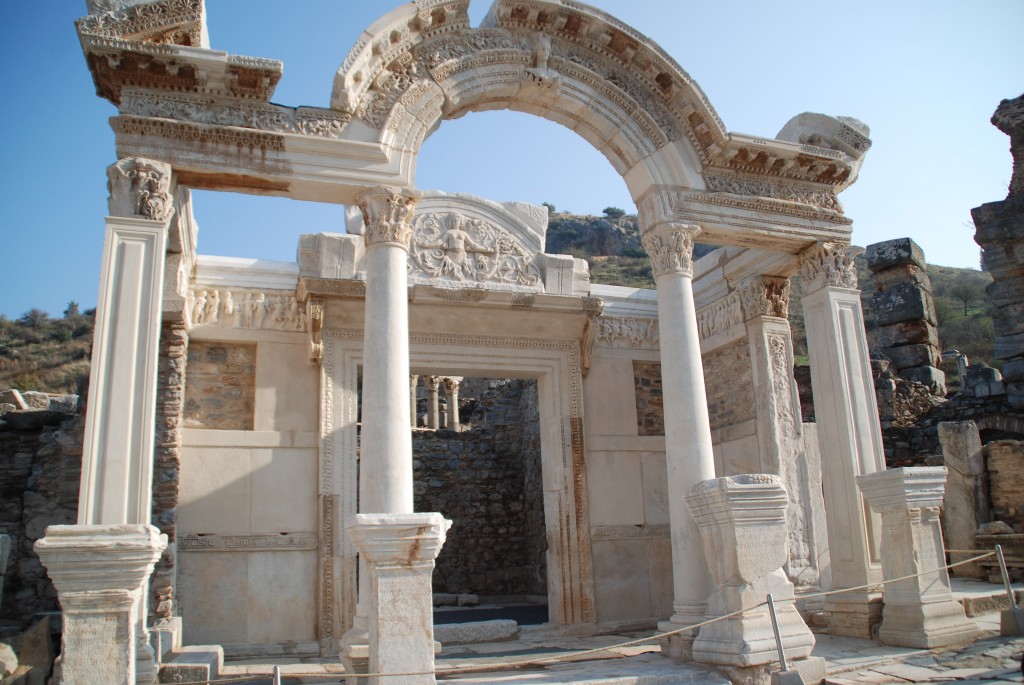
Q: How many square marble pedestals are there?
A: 4